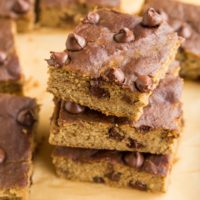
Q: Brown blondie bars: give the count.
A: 8